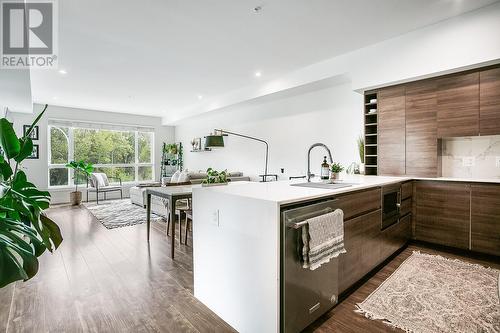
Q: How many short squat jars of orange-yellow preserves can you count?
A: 0